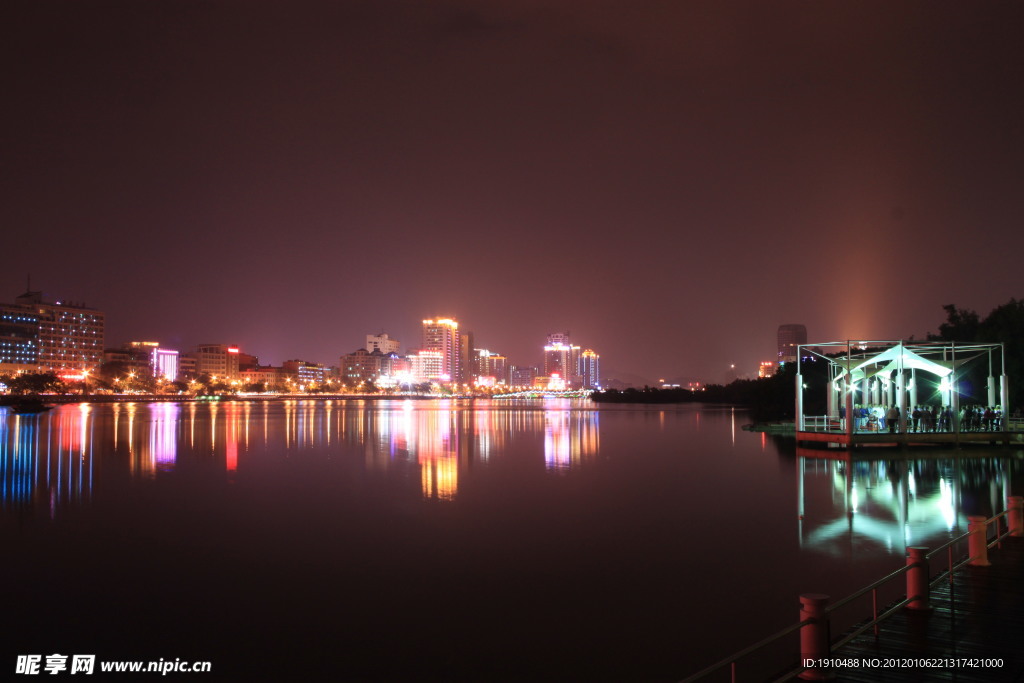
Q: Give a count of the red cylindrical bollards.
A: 4